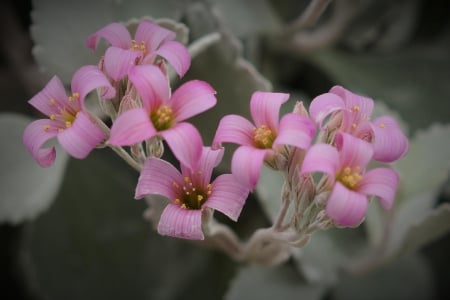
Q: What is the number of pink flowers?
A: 7